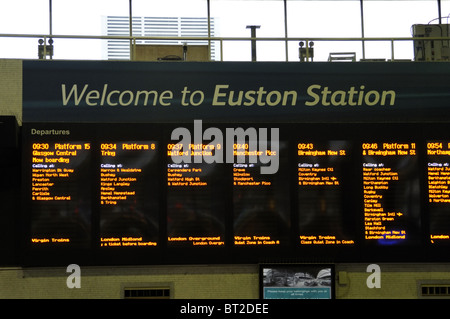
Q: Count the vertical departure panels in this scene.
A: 7